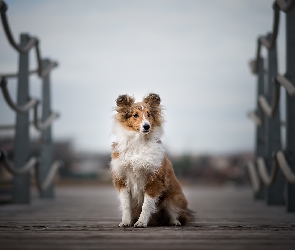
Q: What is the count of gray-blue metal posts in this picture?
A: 5